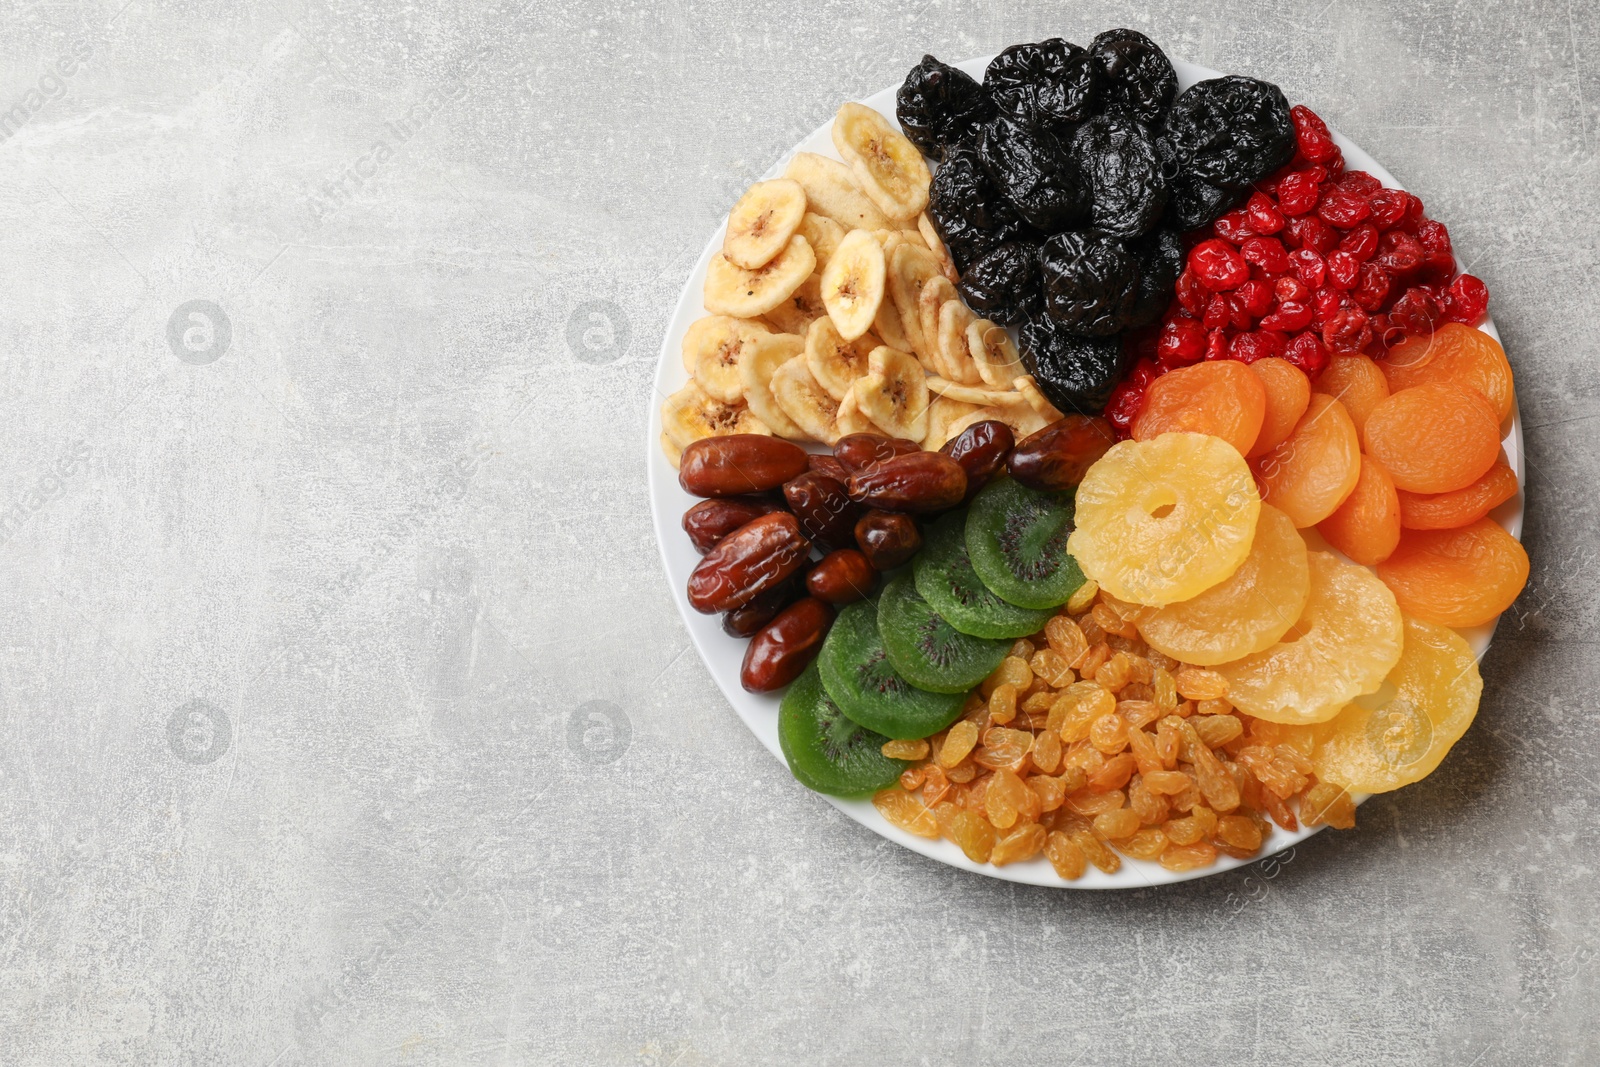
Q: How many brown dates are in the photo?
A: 13